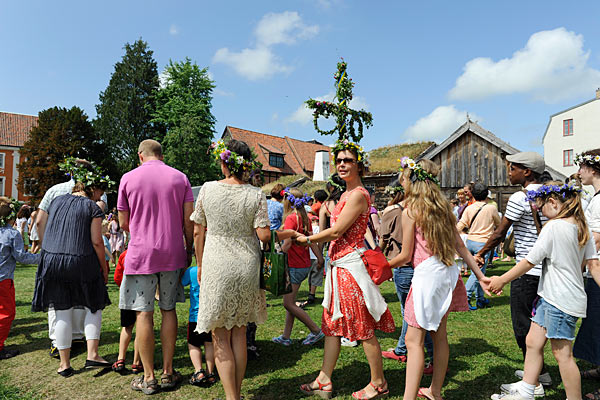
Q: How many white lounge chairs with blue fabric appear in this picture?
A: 0